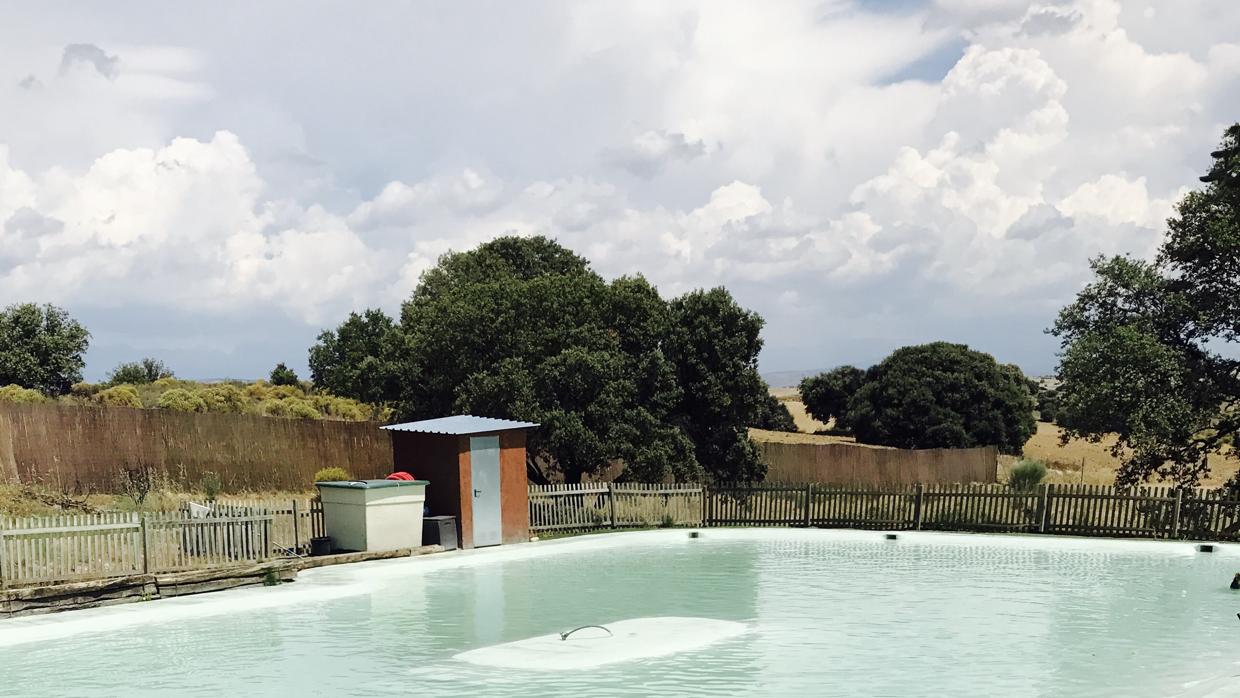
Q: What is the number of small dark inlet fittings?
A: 3